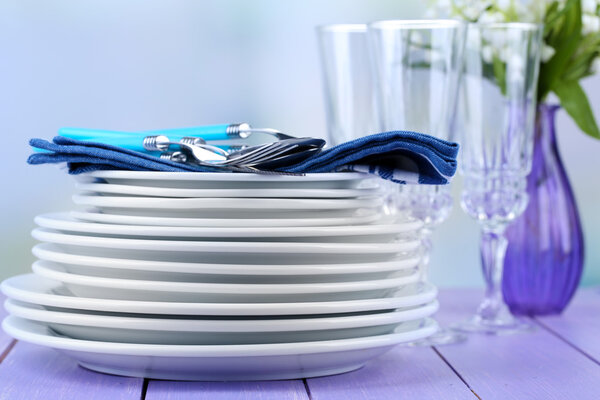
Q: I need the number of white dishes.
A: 11